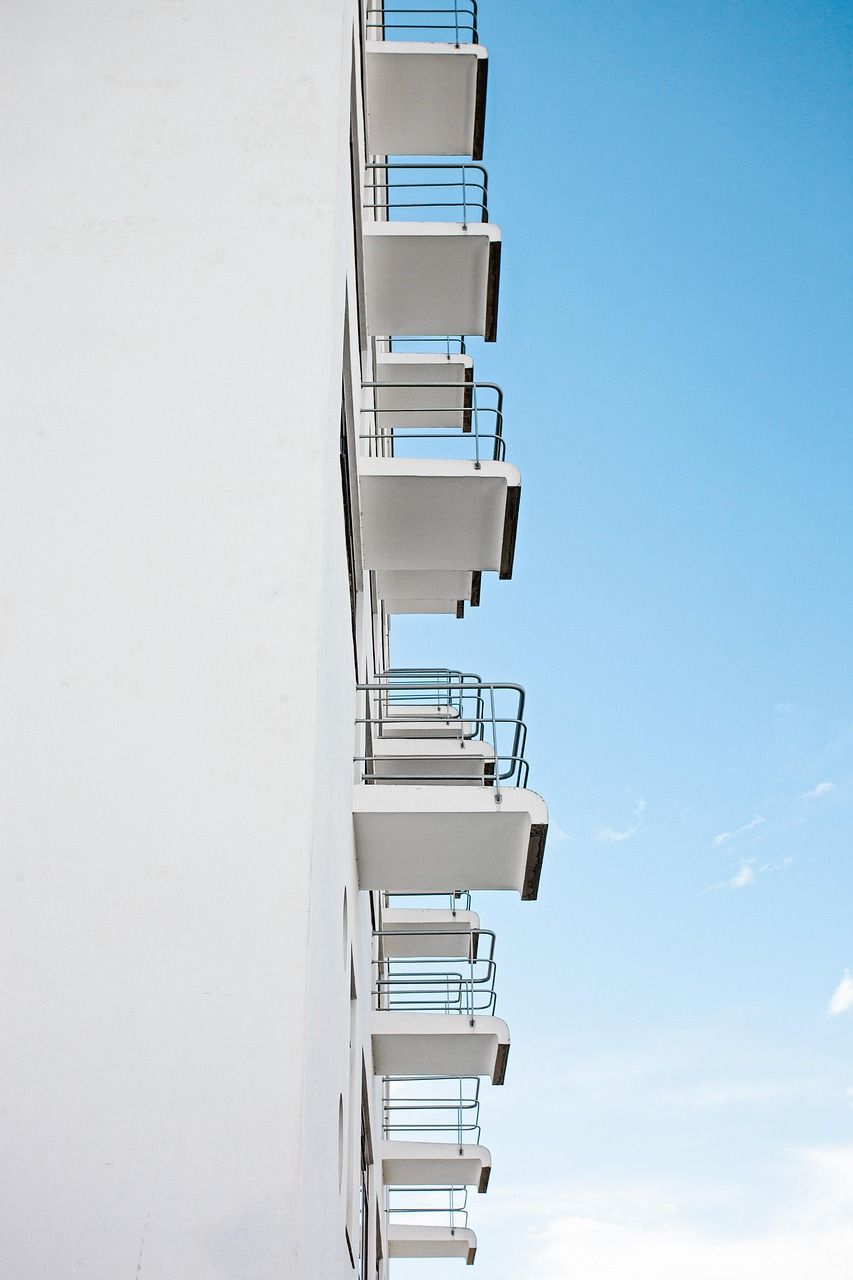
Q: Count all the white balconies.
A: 14